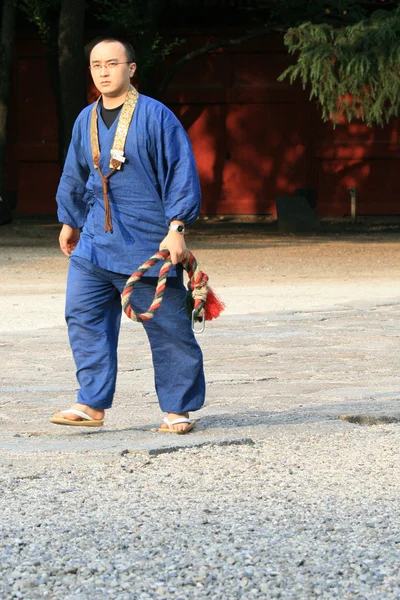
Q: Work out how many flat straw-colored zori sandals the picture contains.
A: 2